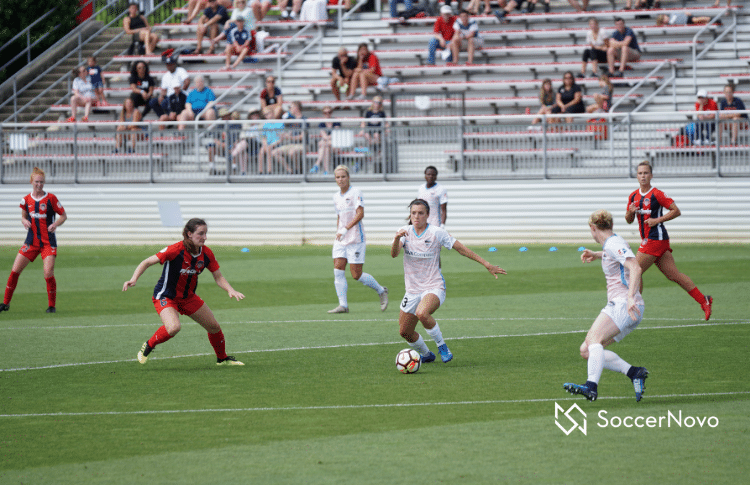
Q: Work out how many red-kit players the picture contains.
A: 3